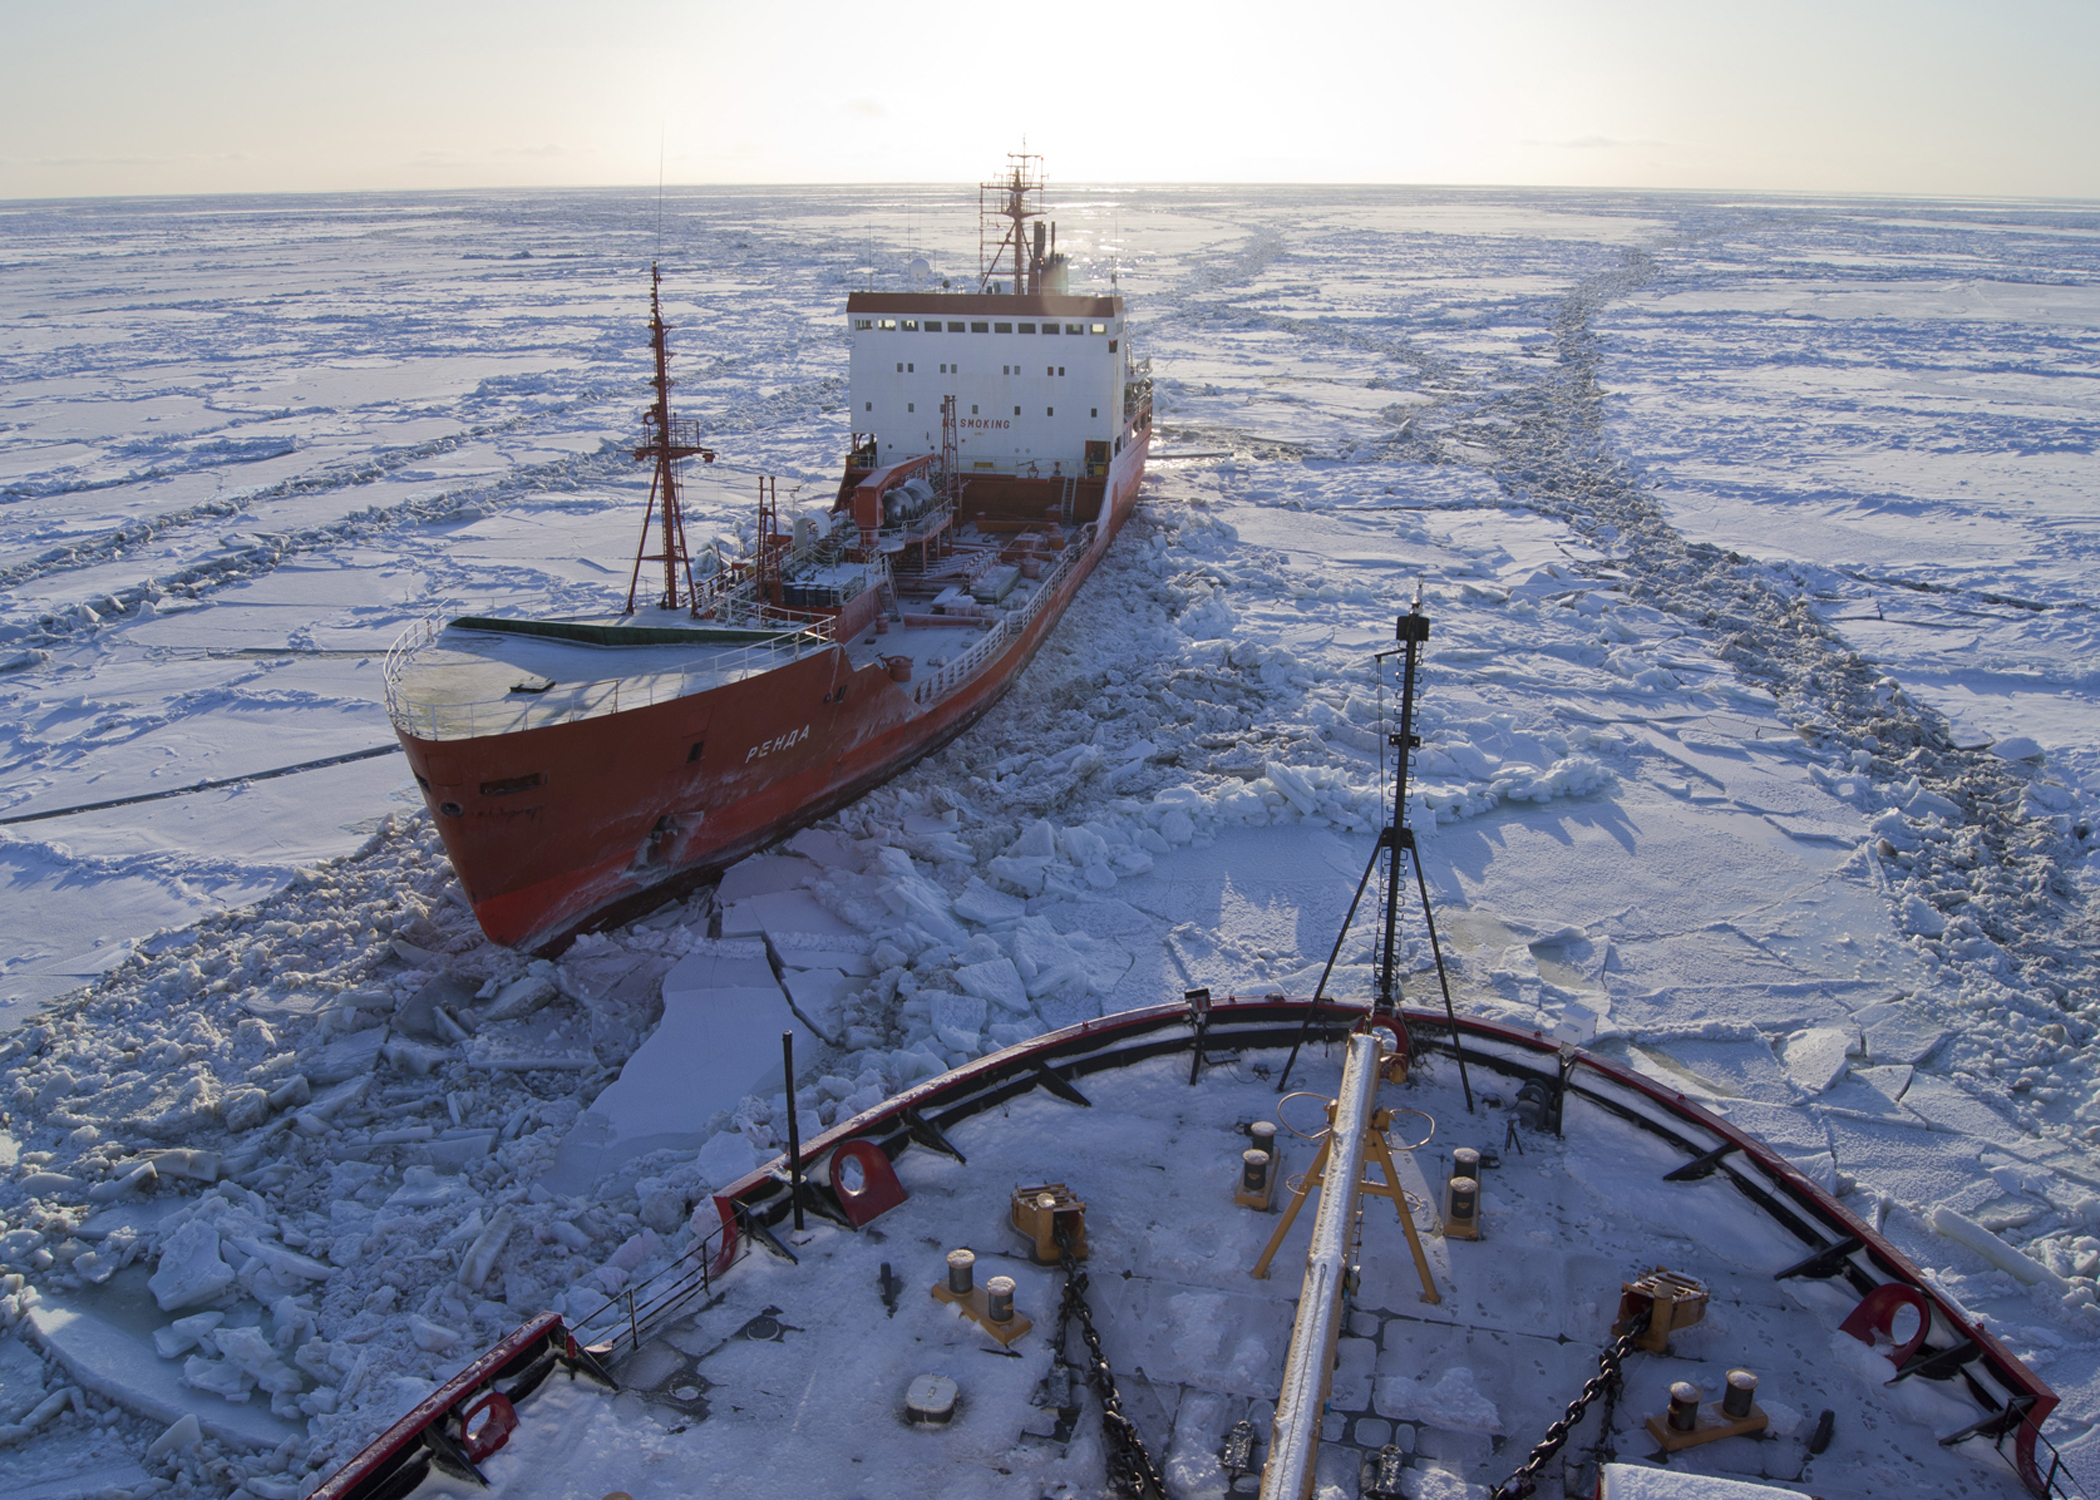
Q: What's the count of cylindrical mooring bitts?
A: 8